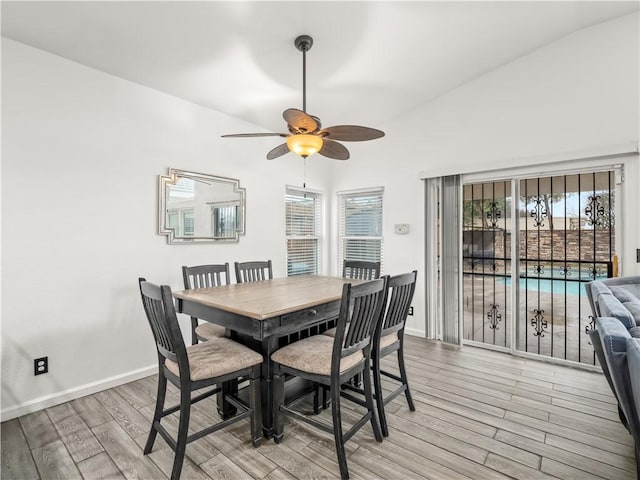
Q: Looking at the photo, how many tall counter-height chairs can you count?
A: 6